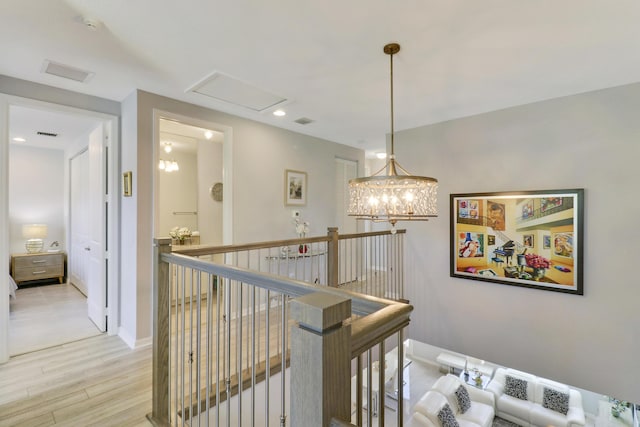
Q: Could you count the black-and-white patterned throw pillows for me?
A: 4